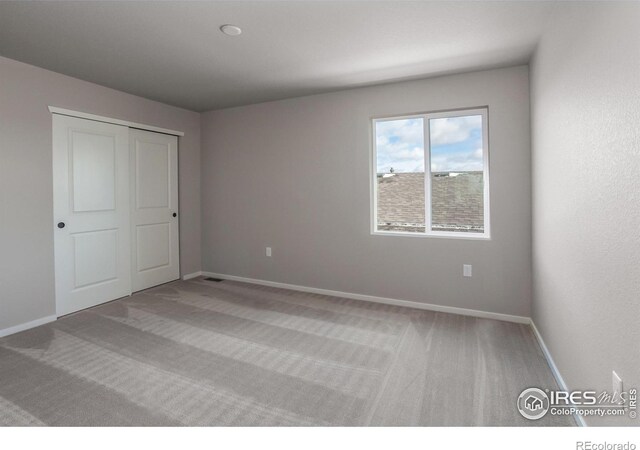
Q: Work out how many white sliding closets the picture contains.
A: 1